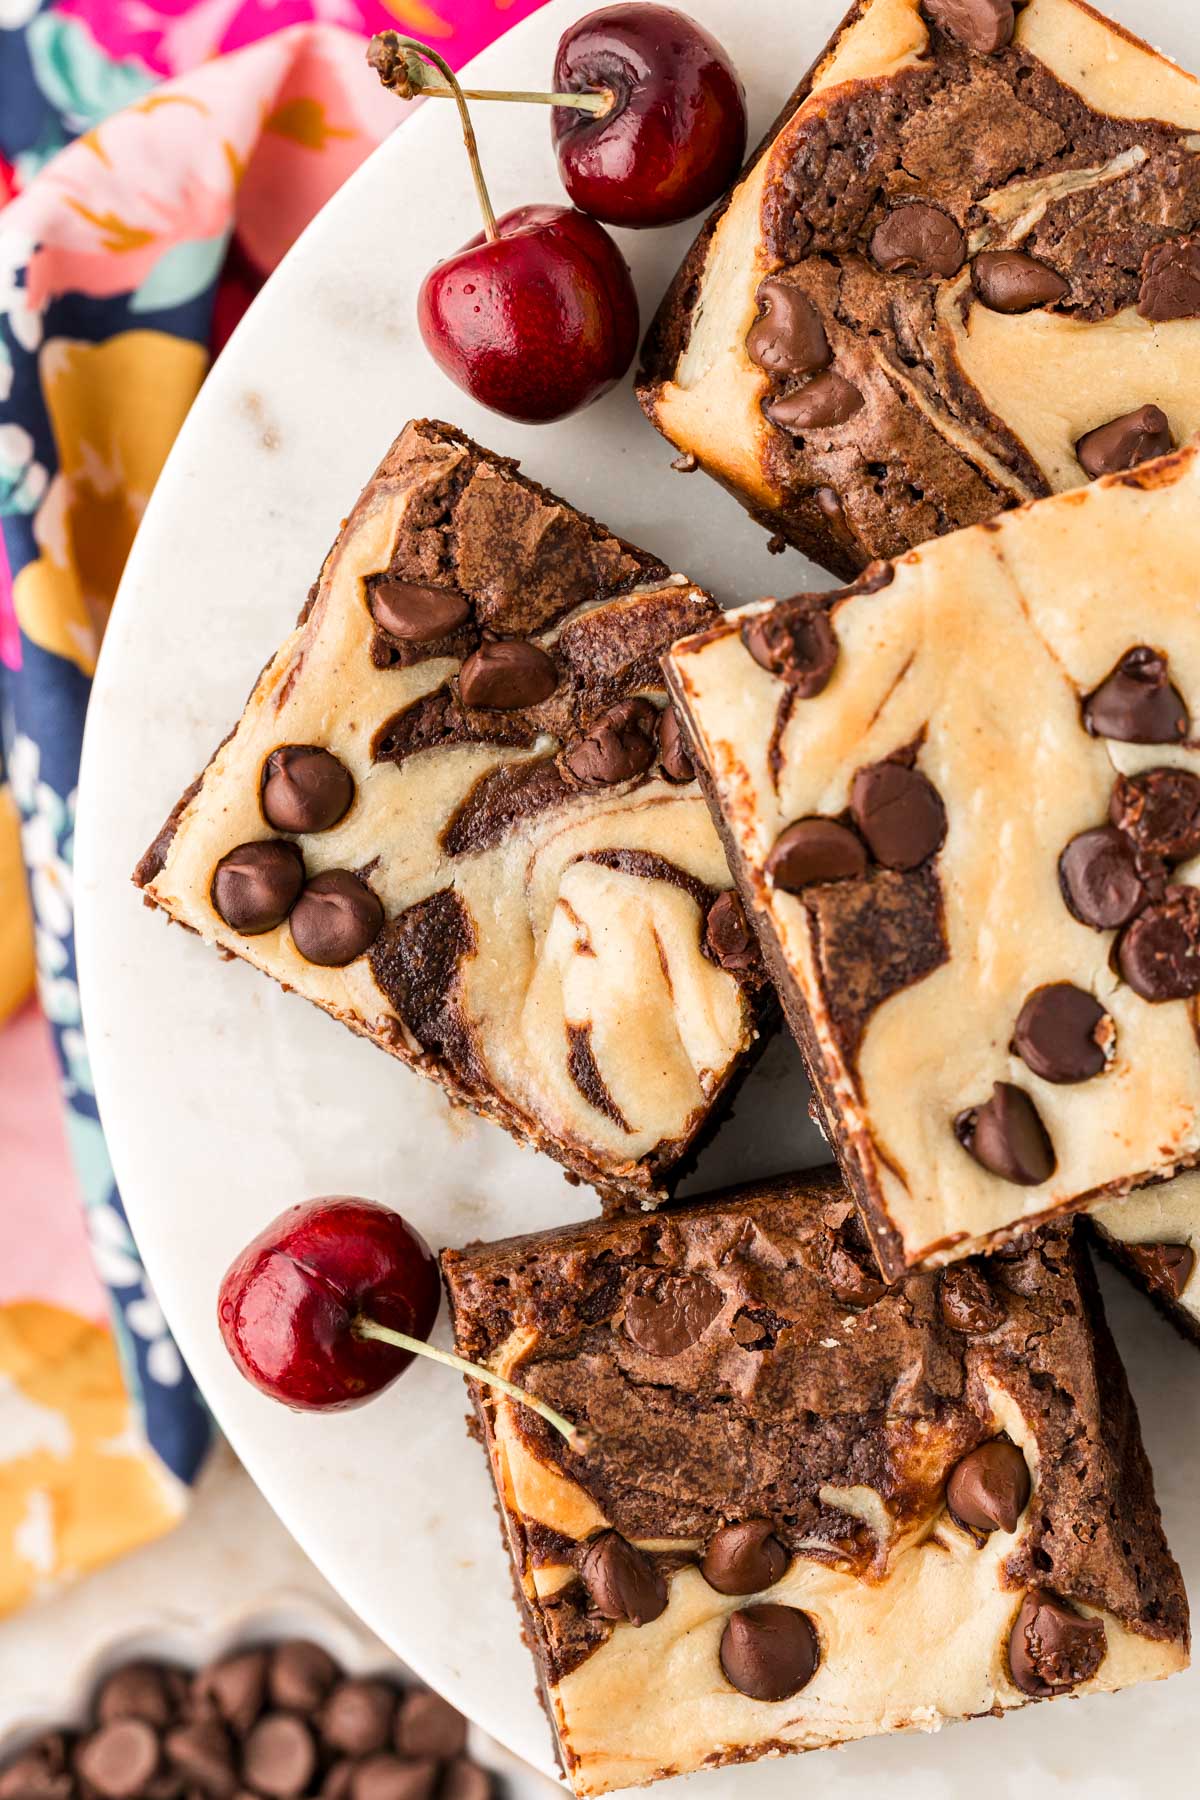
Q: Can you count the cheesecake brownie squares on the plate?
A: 5